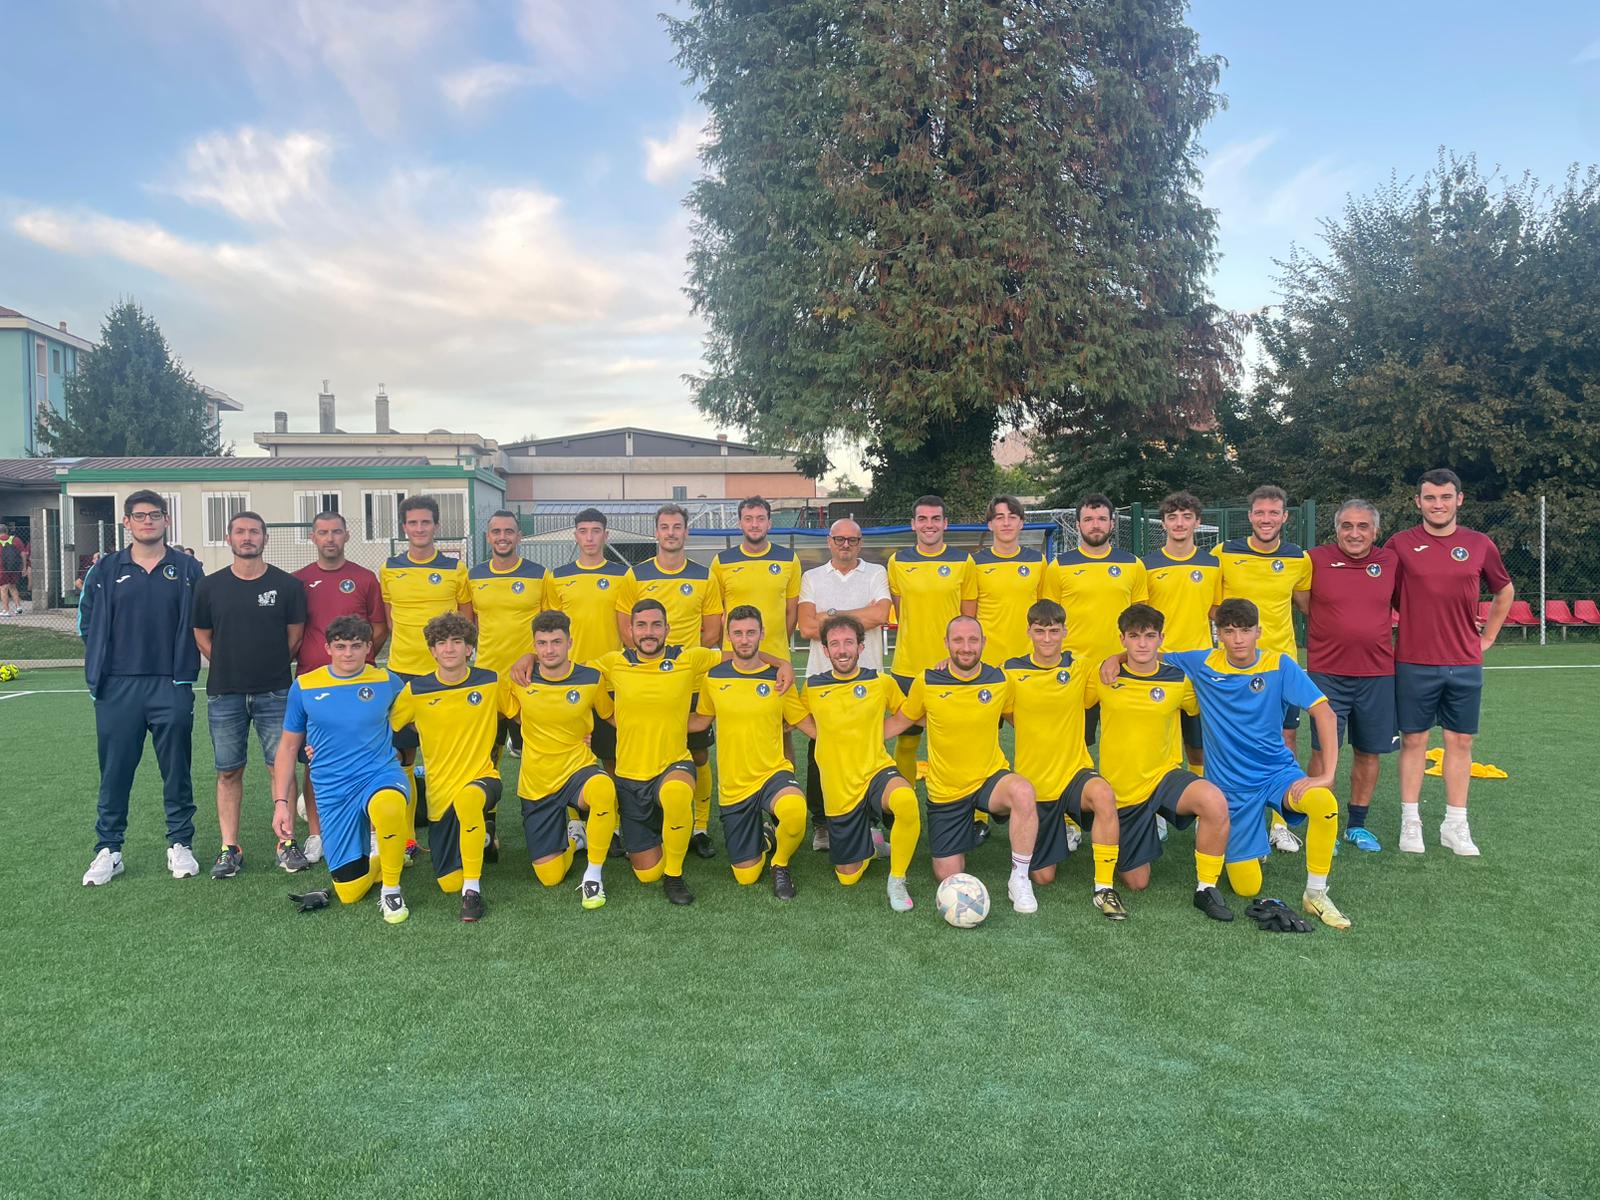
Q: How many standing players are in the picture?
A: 10